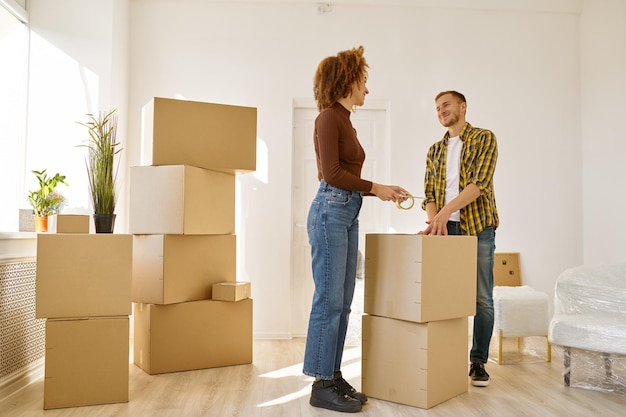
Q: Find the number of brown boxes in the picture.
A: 10